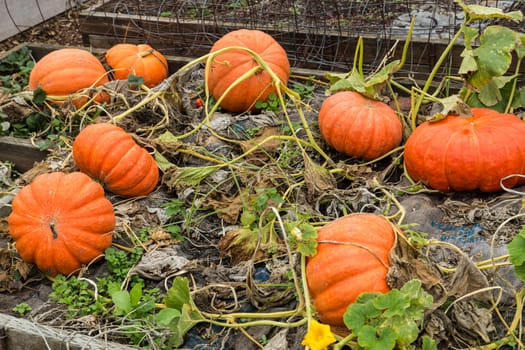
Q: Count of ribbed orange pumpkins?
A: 8